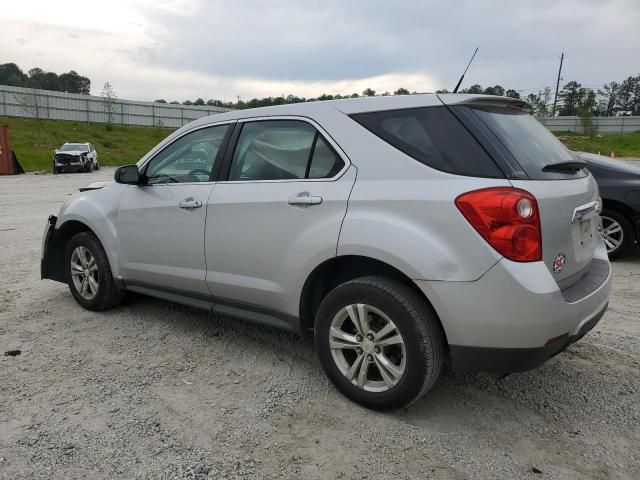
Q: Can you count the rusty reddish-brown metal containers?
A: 1